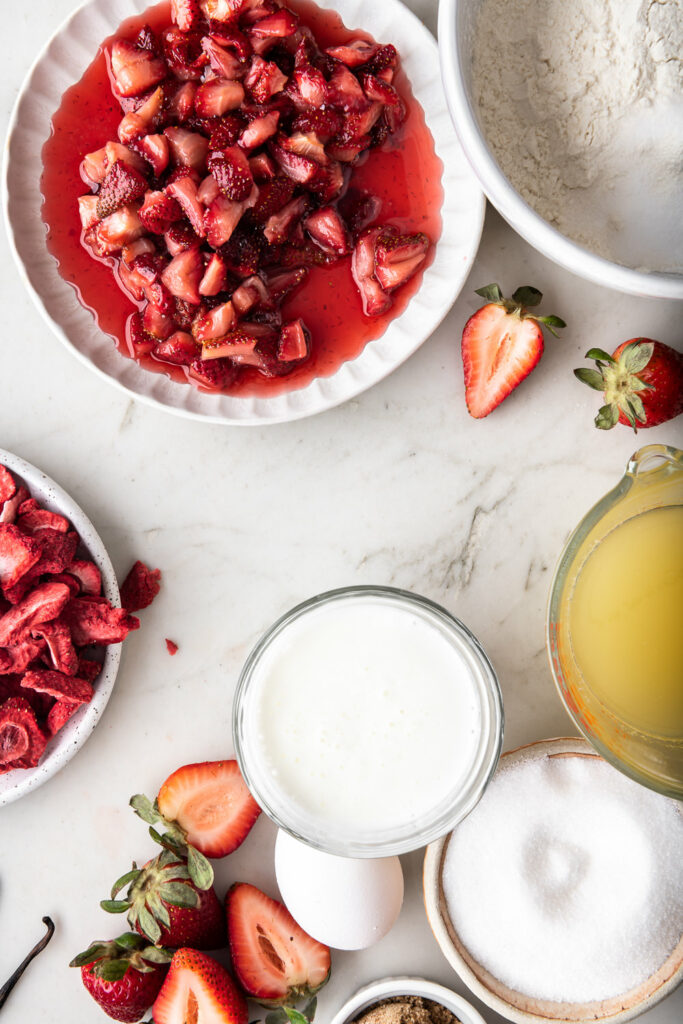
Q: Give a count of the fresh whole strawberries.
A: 3